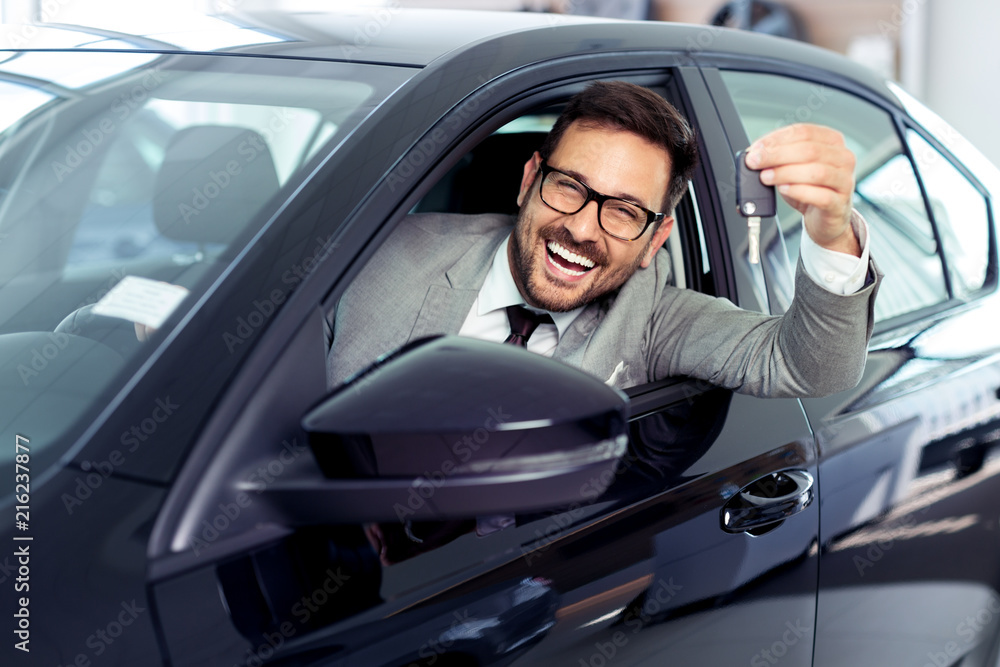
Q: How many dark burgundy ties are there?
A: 1